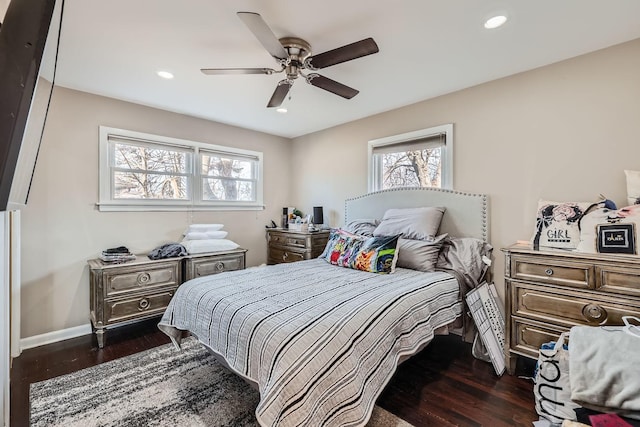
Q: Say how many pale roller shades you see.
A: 3